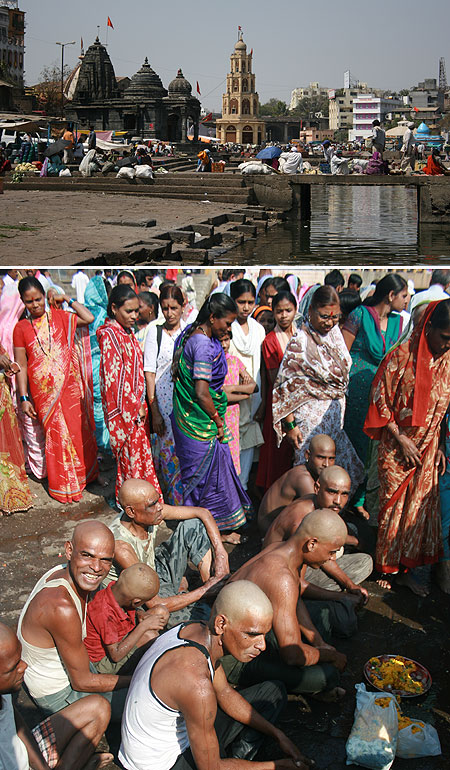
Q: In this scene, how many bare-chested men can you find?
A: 3